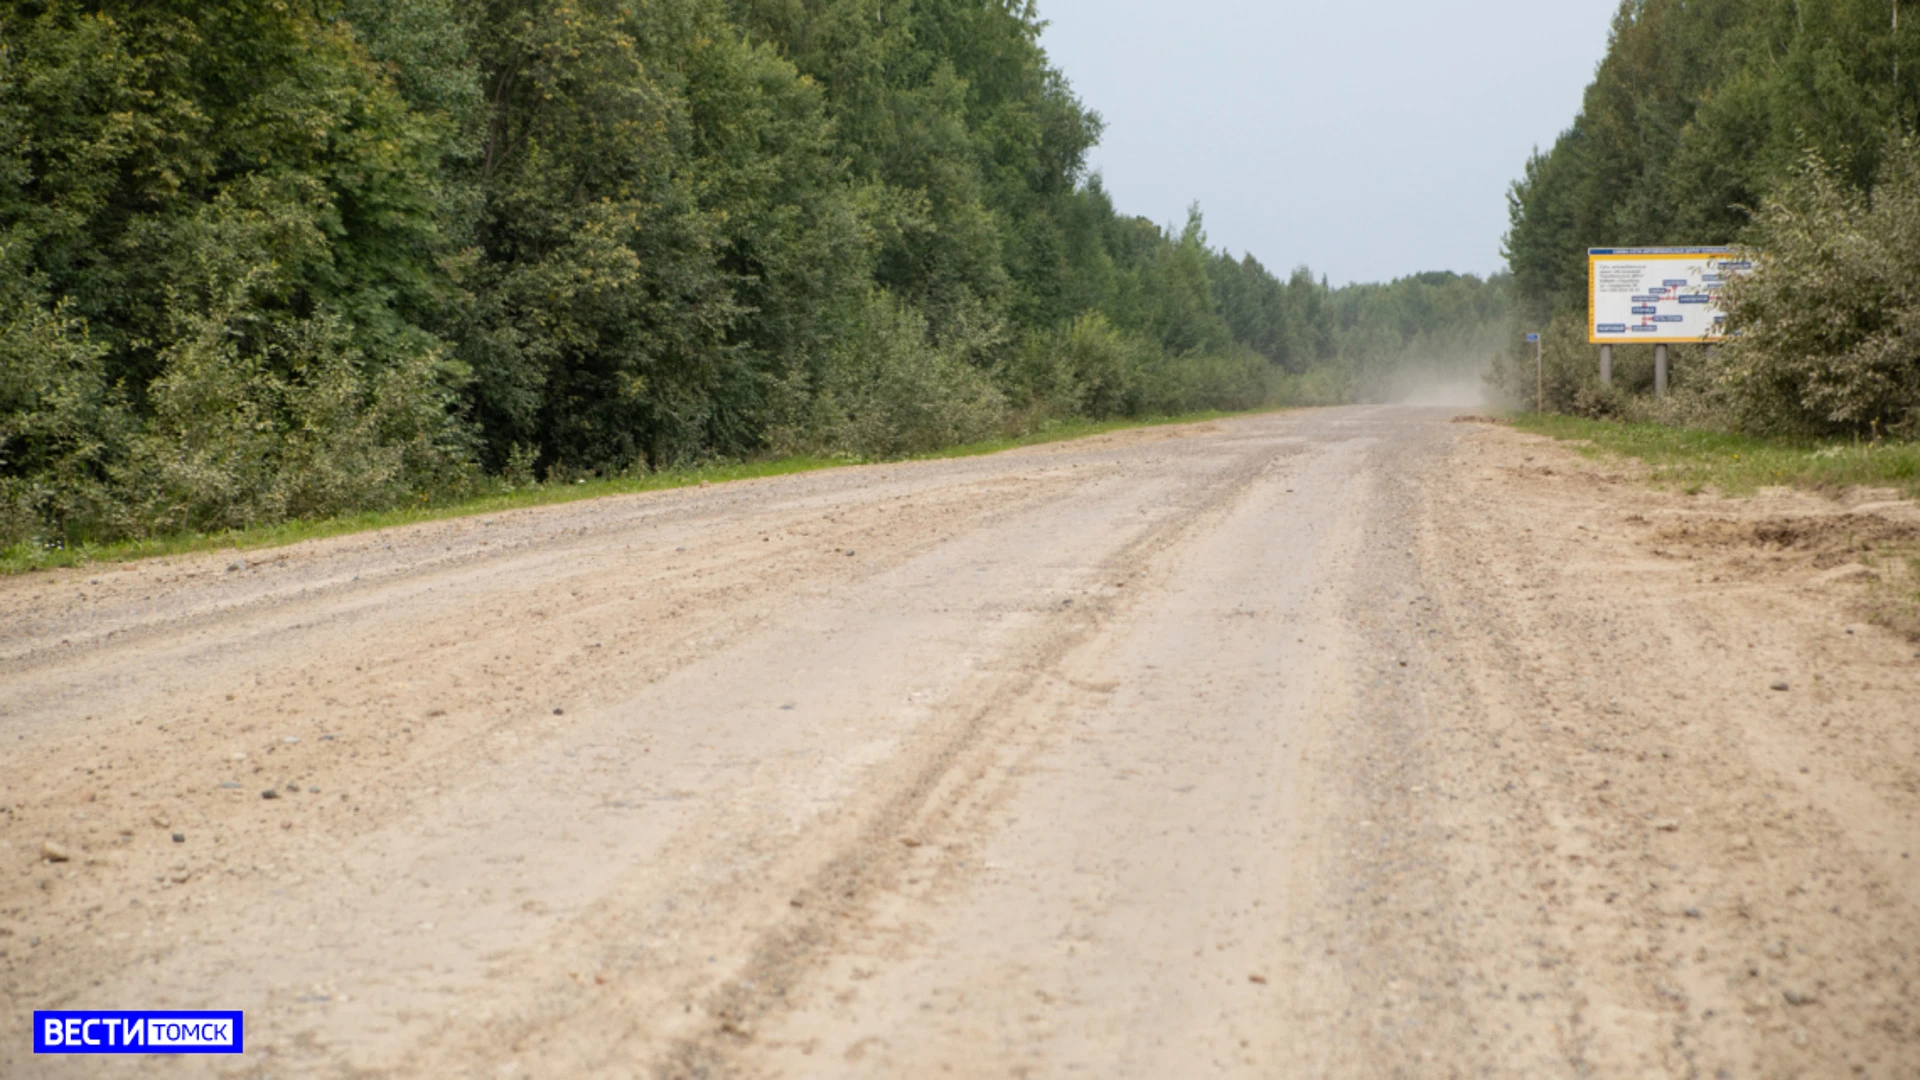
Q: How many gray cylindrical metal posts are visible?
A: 2